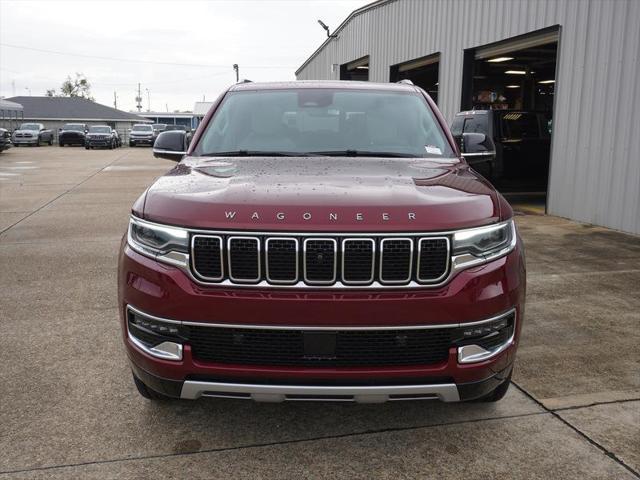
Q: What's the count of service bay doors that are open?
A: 3